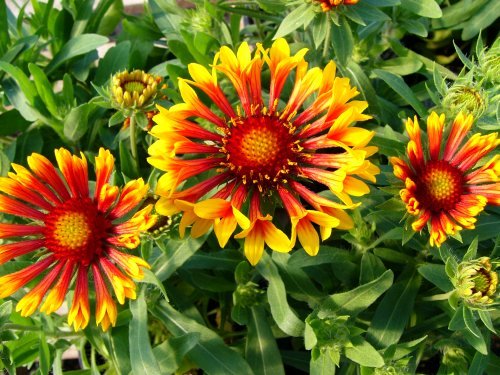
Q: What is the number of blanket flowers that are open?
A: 3